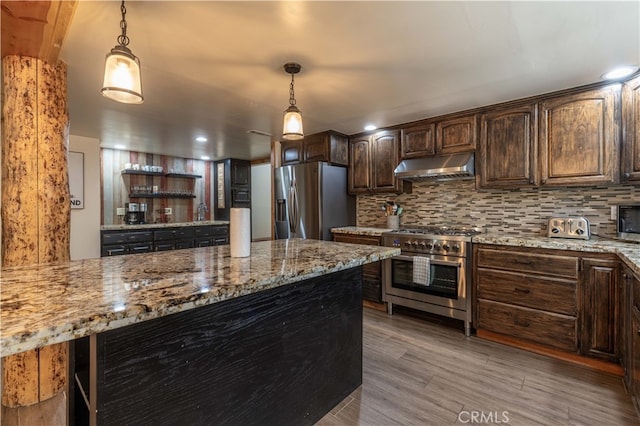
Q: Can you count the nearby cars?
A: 0